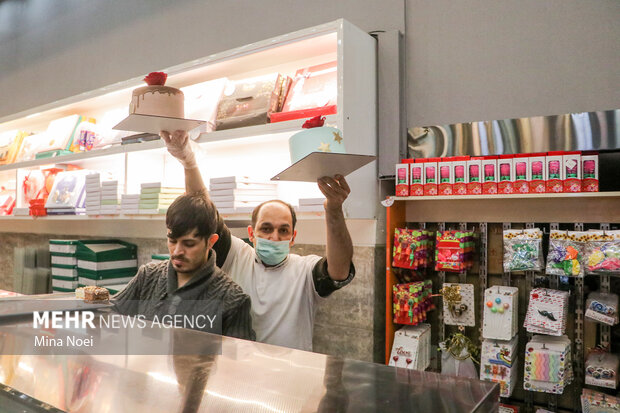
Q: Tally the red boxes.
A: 13